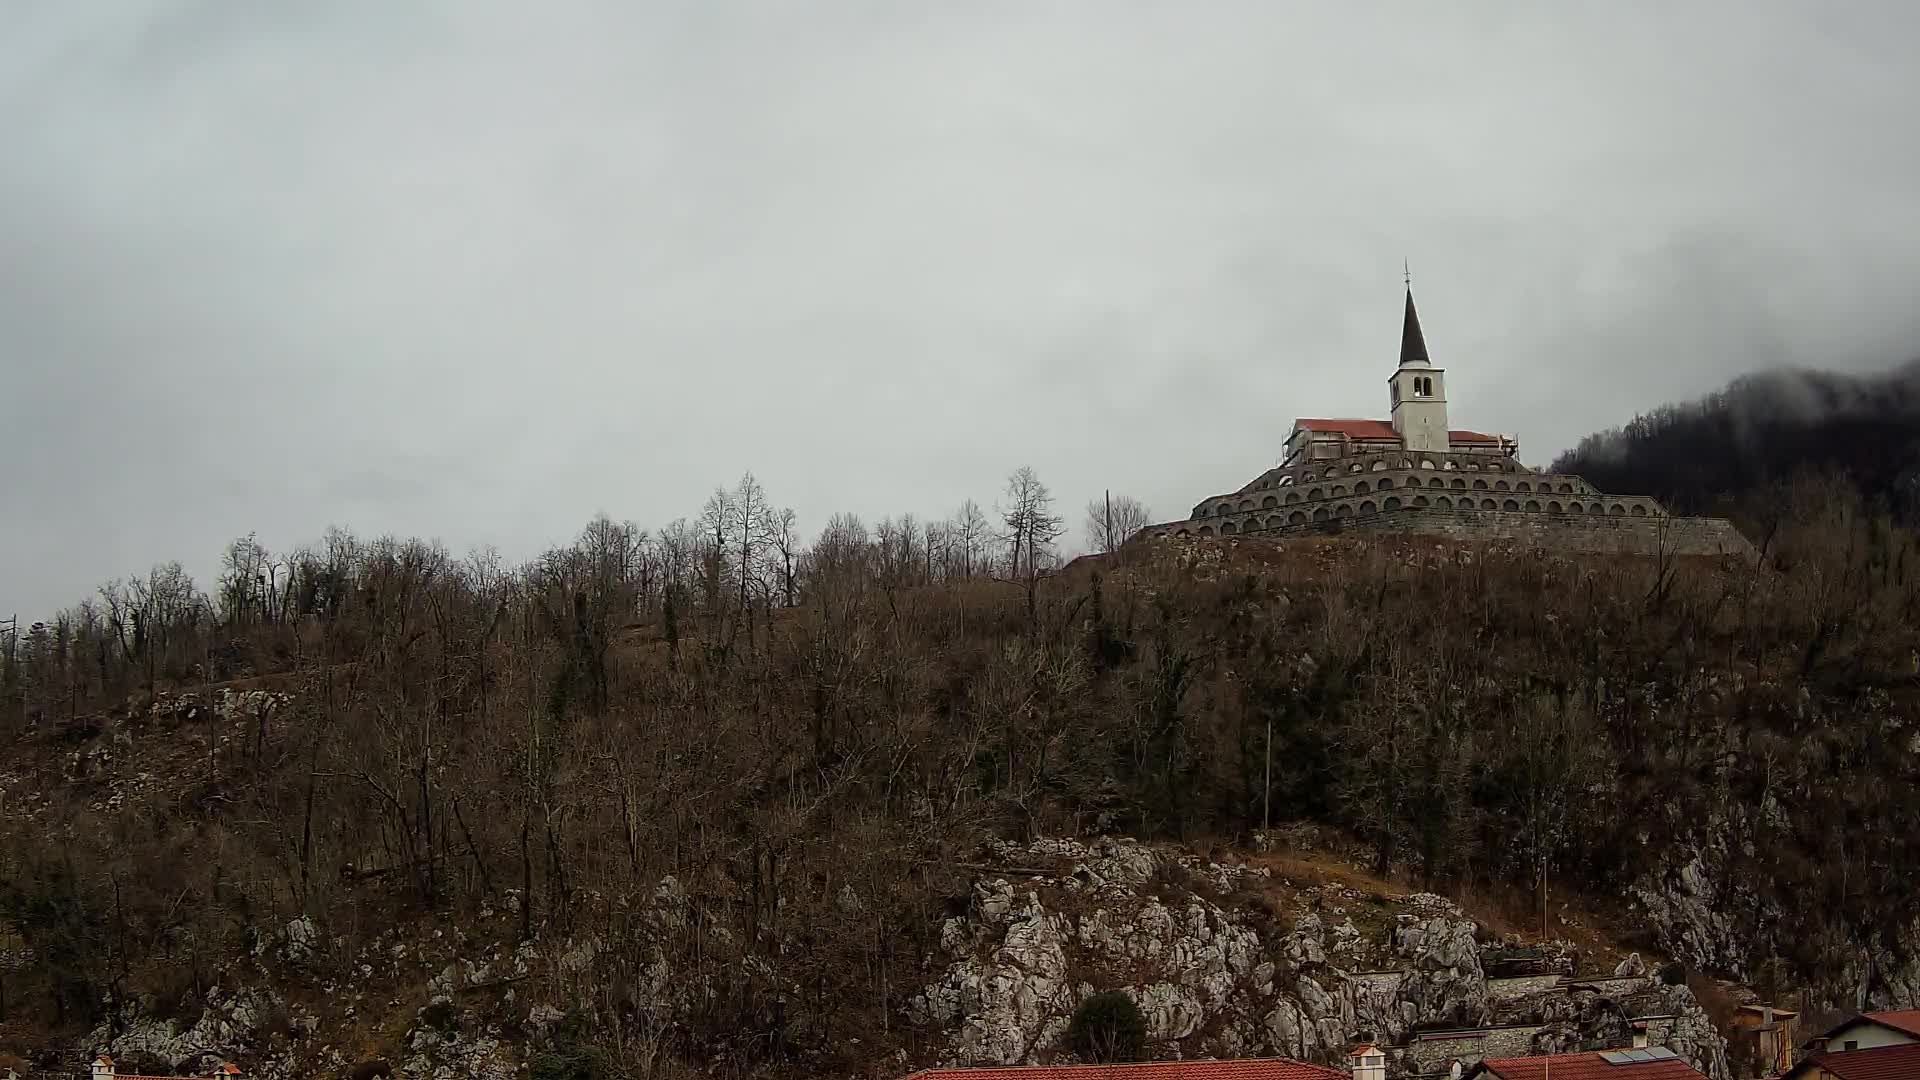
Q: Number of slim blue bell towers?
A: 0